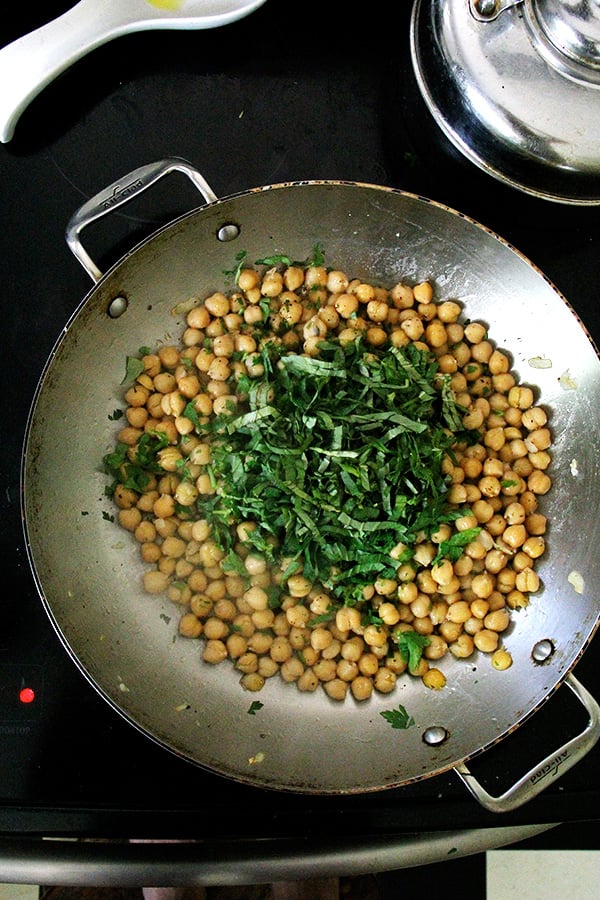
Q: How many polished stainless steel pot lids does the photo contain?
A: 1